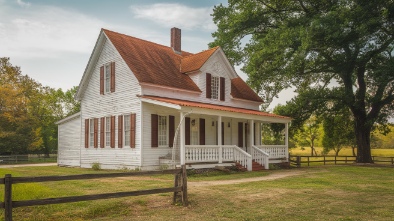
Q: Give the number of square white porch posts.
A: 4